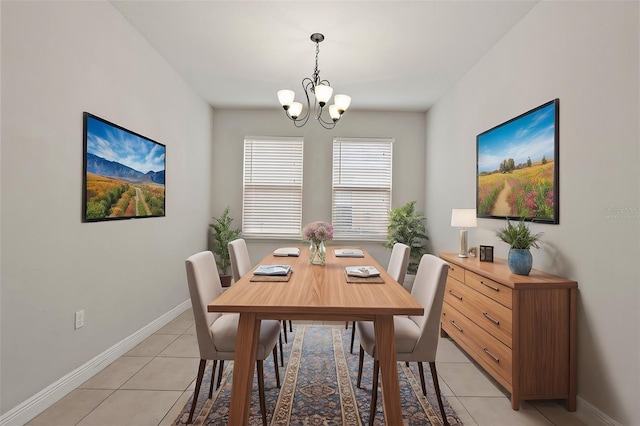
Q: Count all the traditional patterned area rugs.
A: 1